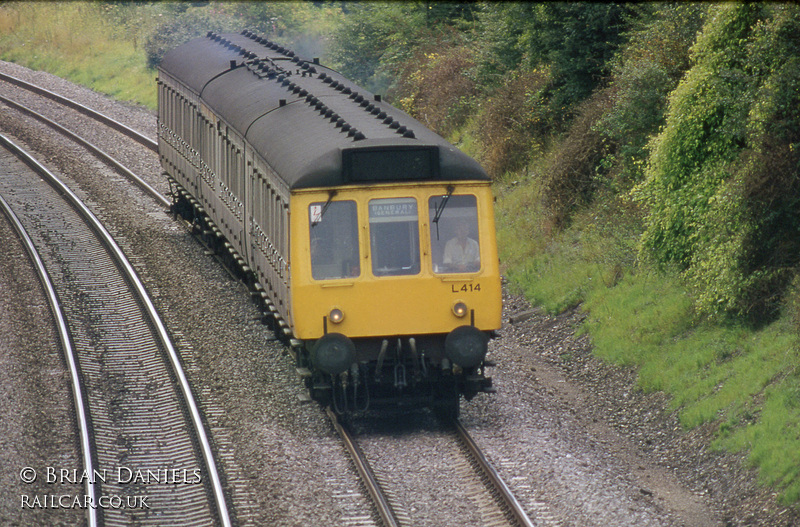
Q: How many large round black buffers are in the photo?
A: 2